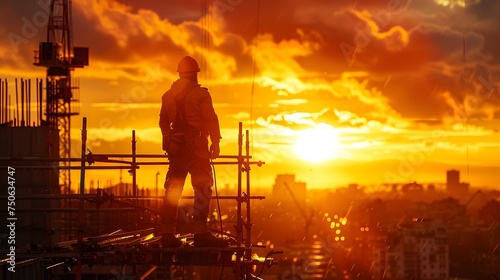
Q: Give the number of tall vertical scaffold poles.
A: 4